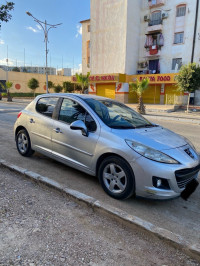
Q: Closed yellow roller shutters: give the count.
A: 3